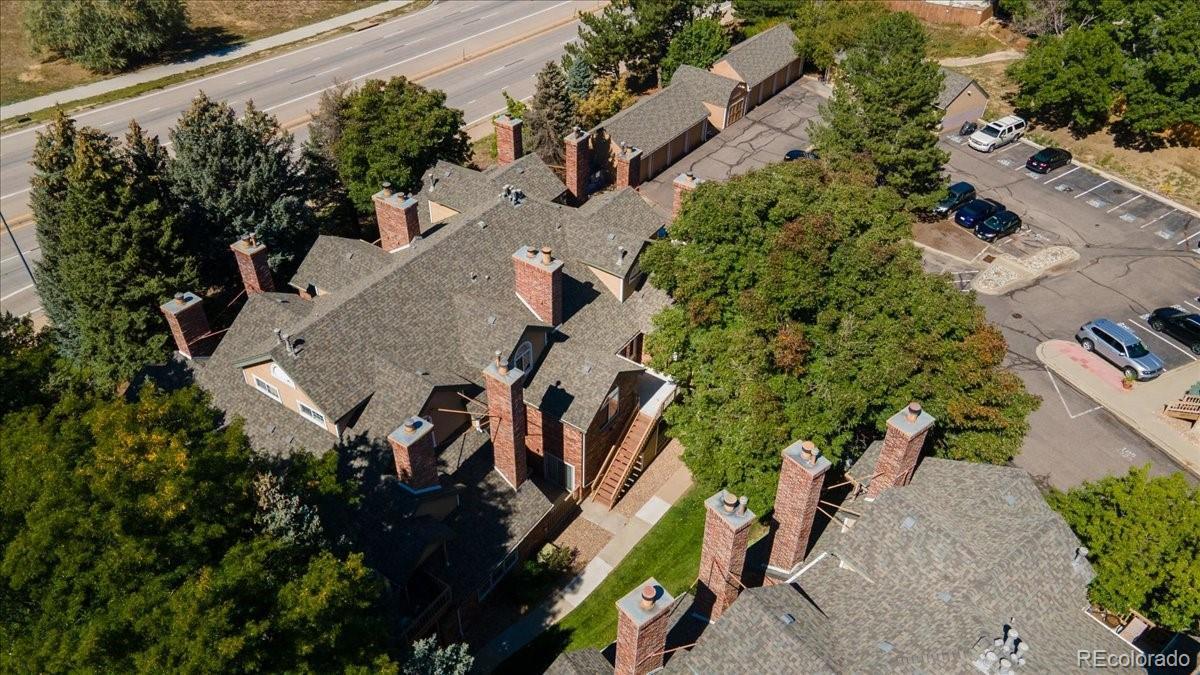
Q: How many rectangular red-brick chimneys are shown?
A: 14